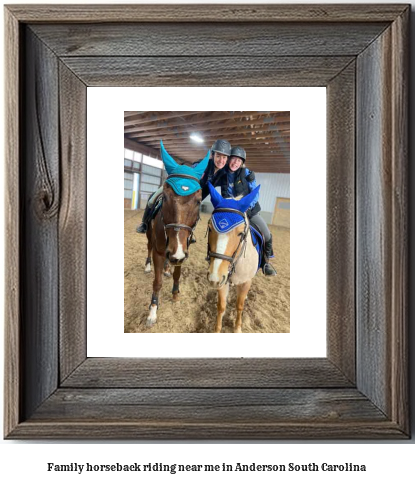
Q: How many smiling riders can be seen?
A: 2